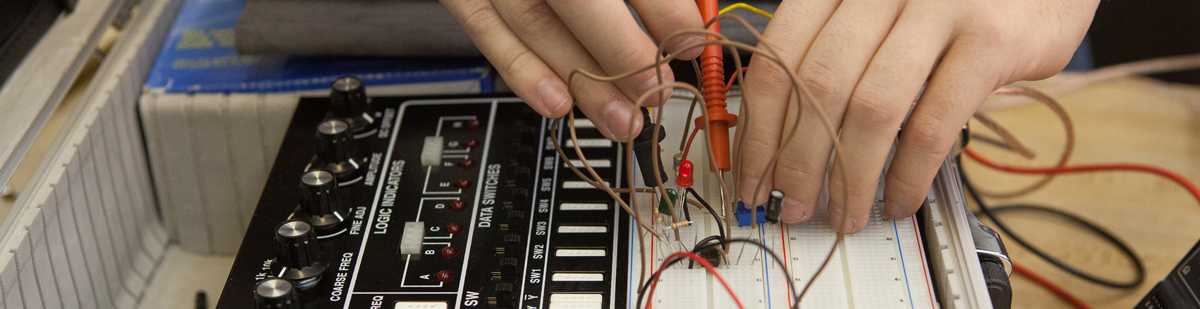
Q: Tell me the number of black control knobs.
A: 5